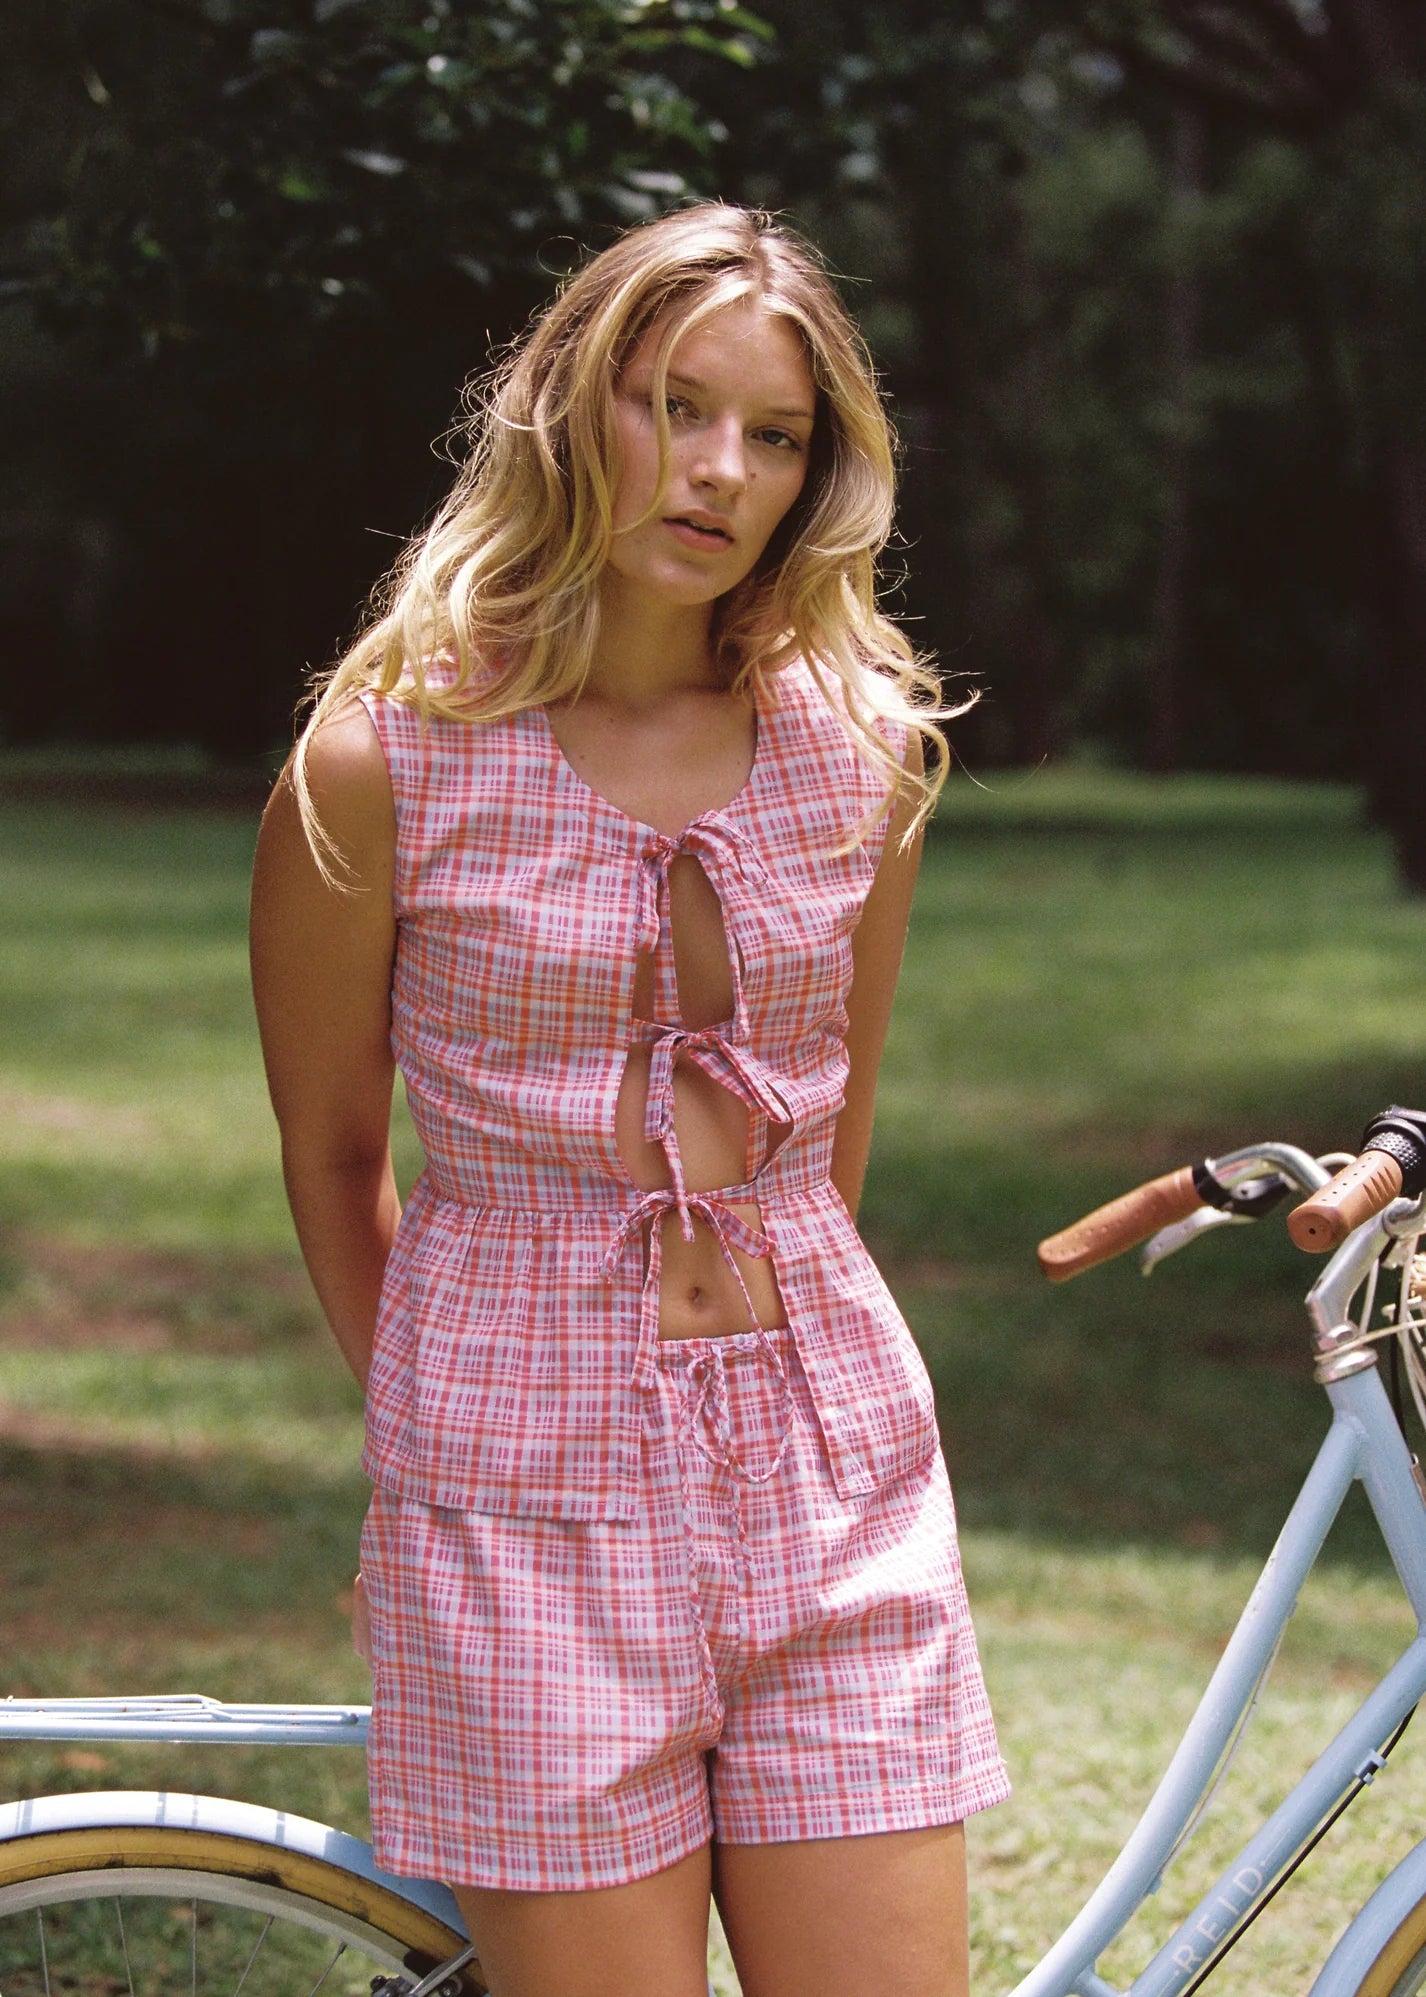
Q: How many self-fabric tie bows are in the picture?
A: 4